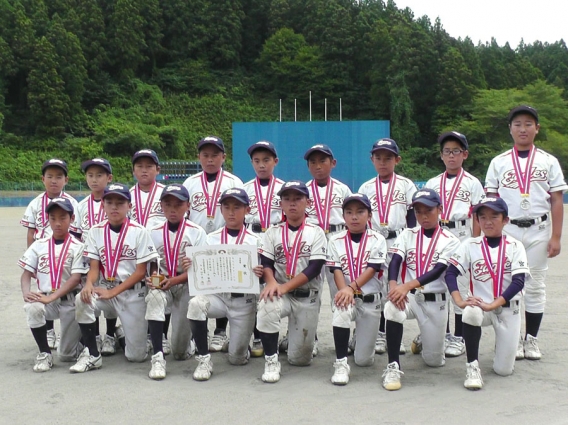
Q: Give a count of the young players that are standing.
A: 9